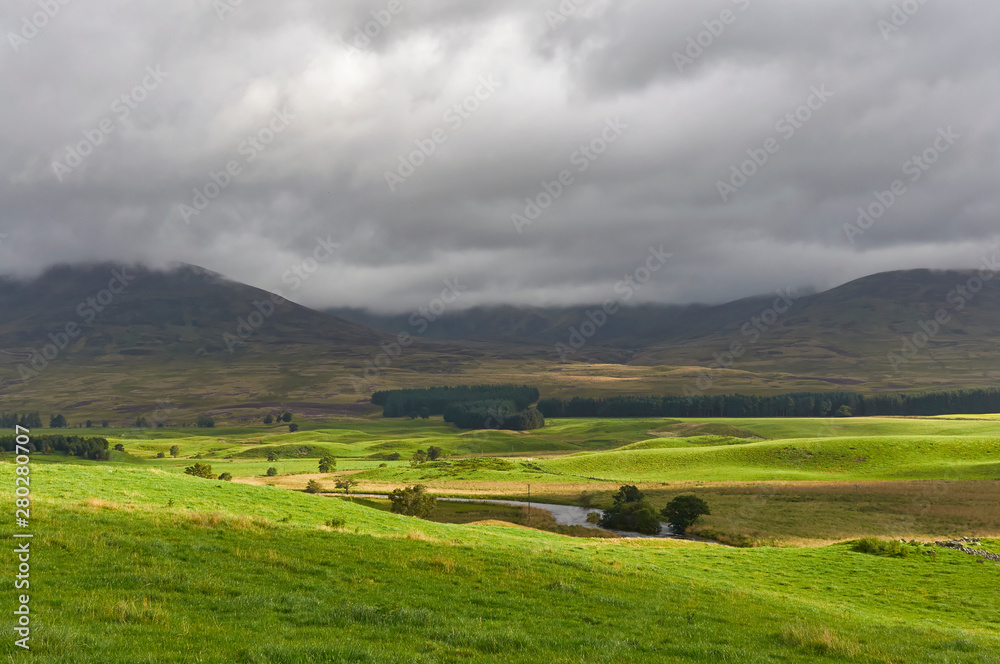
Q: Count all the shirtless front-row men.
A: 0